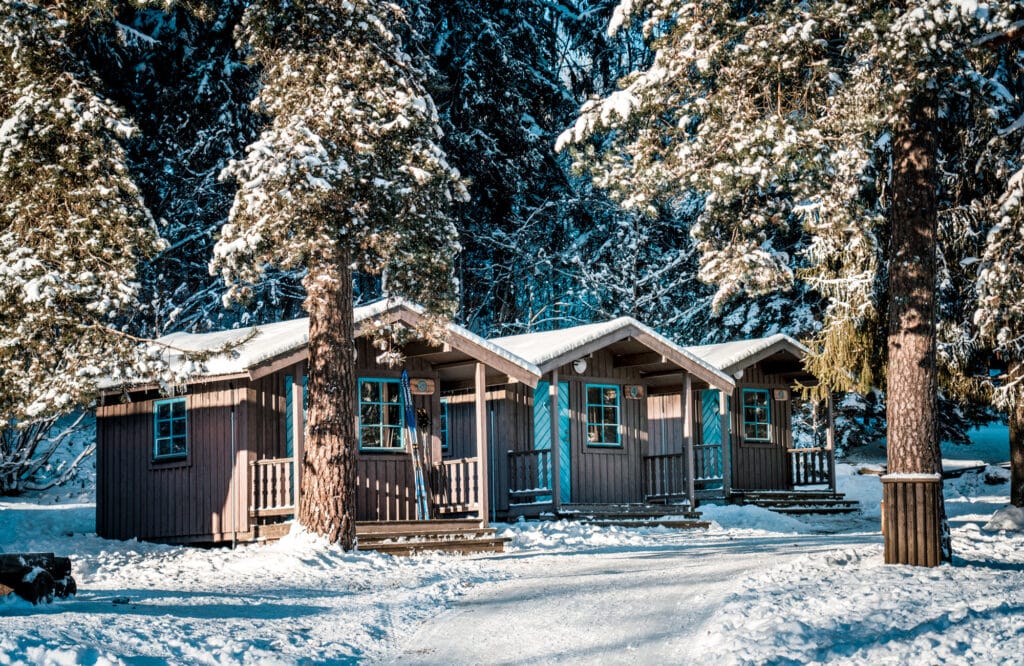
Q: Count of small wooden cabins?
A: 3